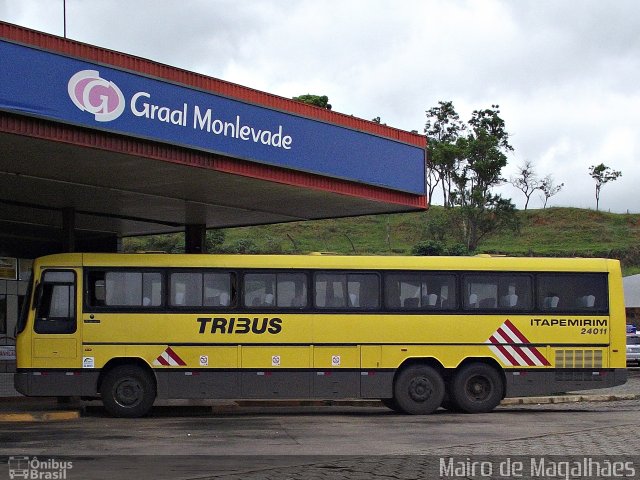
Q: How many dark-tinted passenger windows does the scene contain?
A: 7